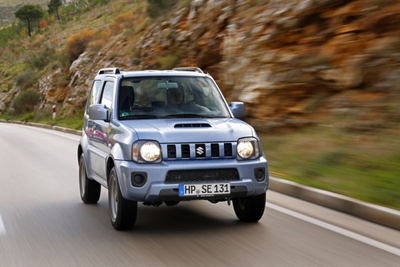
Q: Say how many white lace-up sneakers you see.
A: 0